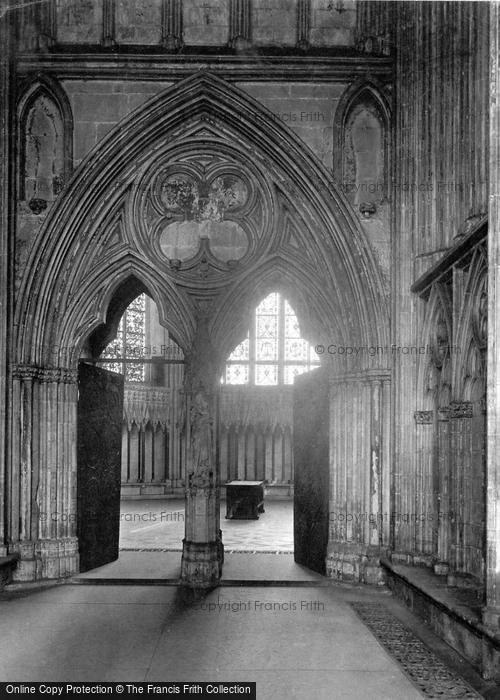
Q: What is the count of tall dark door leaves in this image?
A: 2